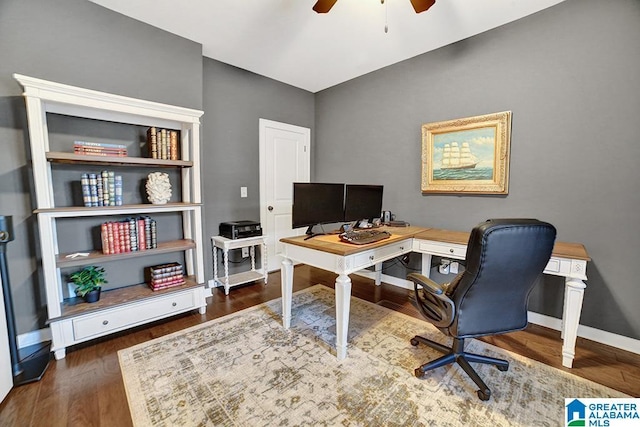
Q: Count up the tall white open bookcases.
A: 1